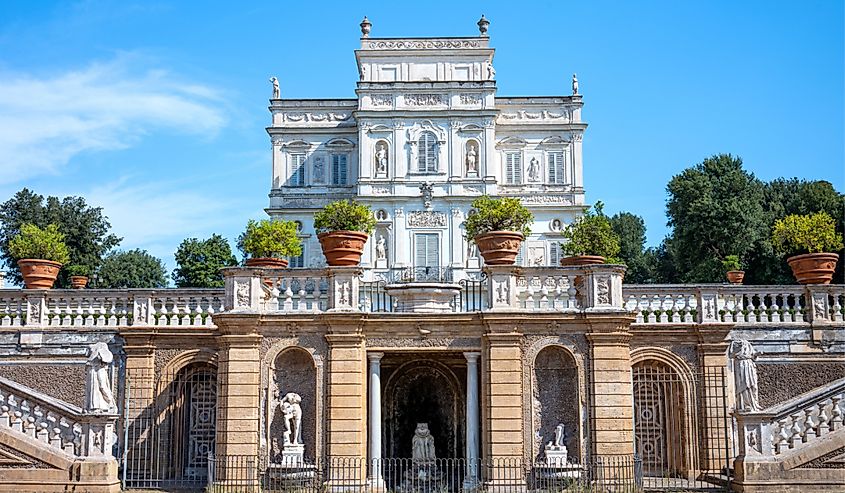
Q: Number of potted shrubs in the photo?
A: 8